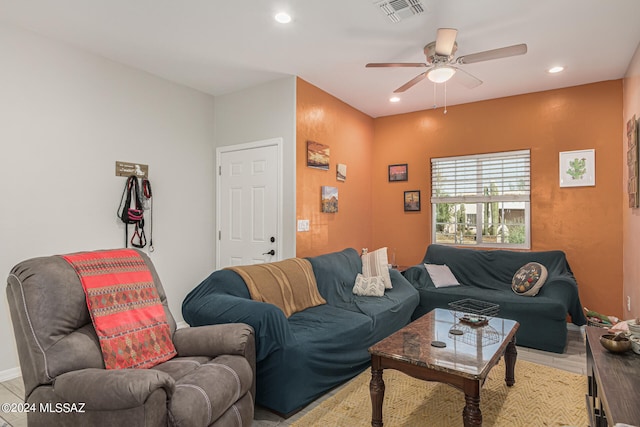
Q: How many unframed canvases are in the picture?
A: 3